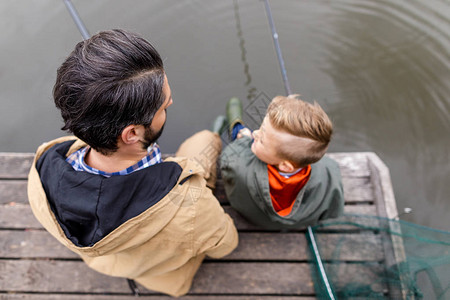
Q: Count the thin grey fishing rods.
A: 2